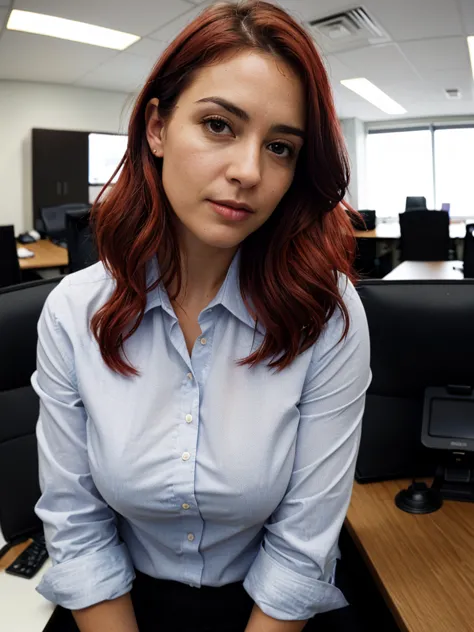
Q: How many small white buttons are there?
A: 6